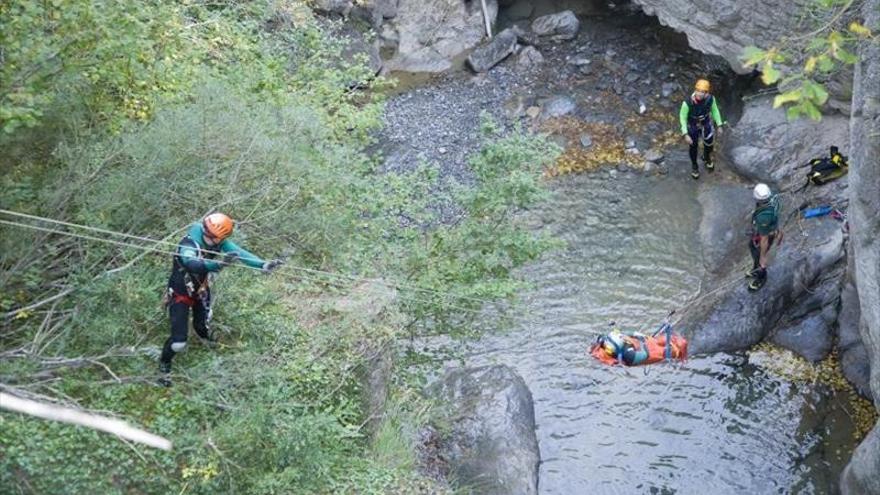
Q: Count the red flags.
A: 0